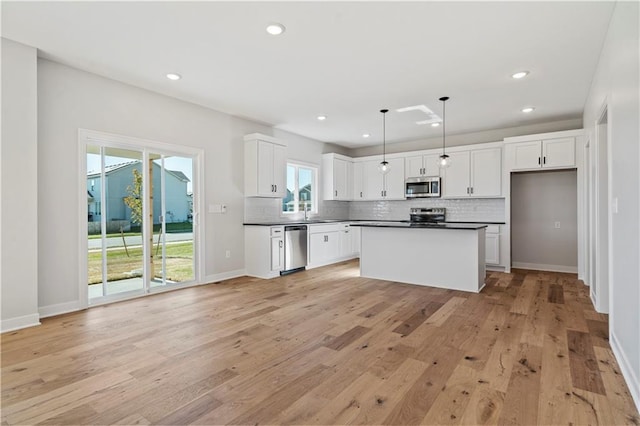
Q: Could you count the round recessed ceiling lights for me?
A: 7